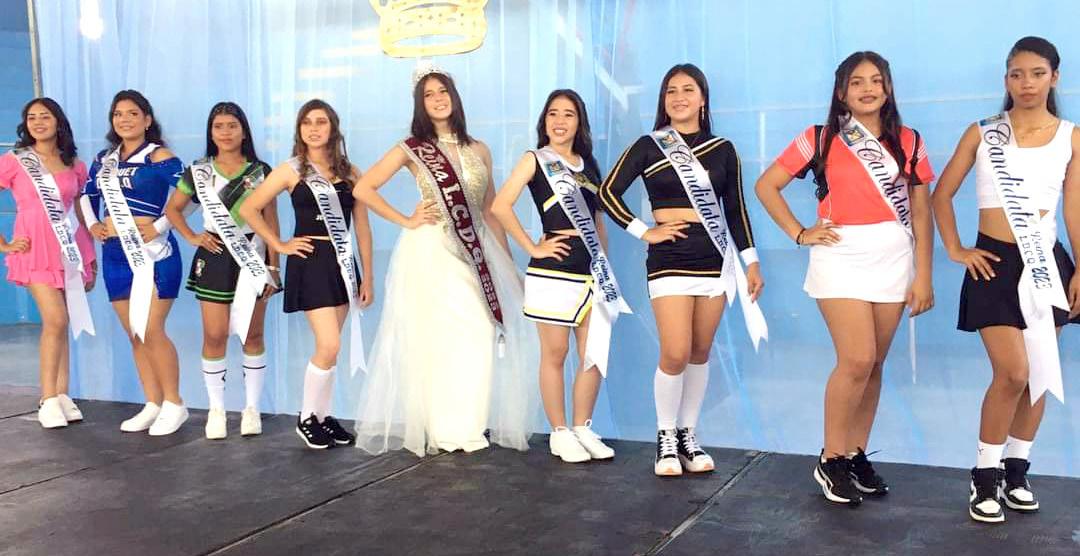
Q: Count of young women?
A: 9